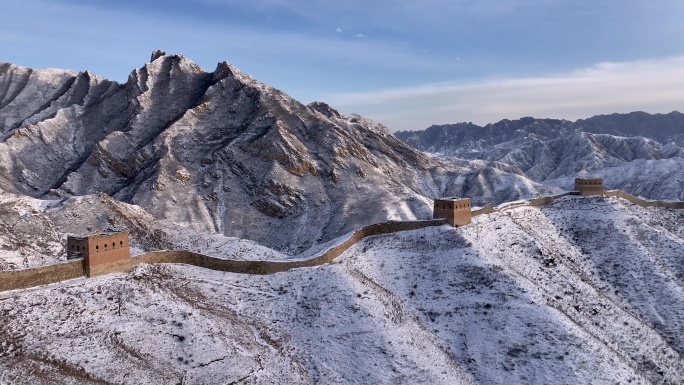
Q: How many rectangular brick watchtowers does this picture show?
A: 3